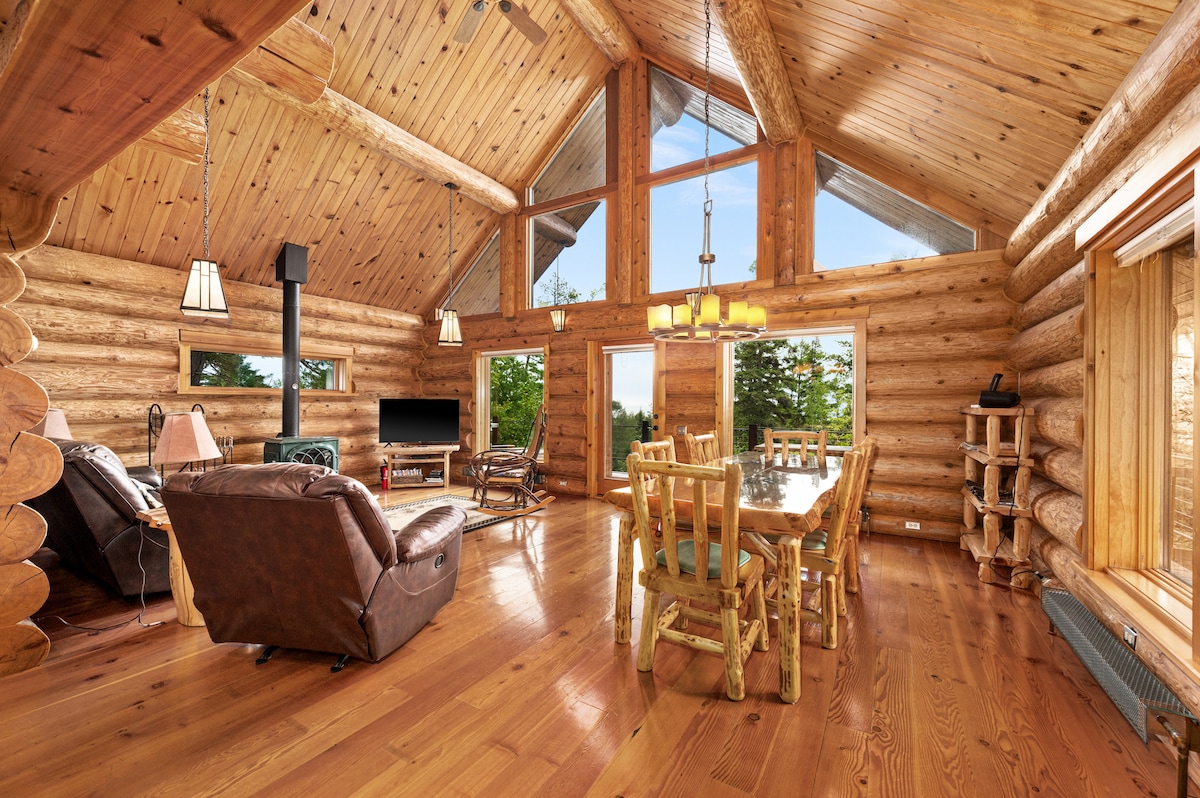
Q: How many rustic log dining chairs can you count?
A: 6